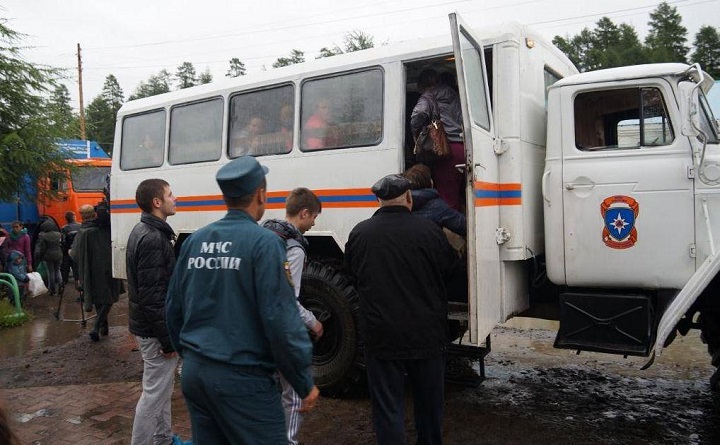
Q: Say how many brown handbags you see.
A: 1